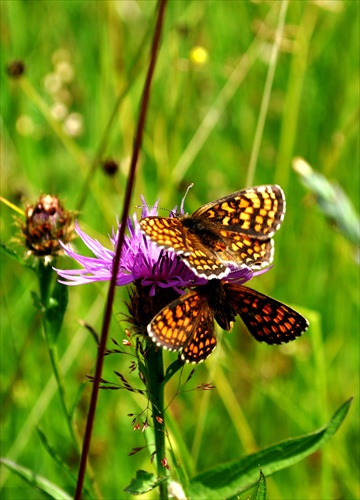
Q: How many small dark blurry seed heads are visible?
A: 2